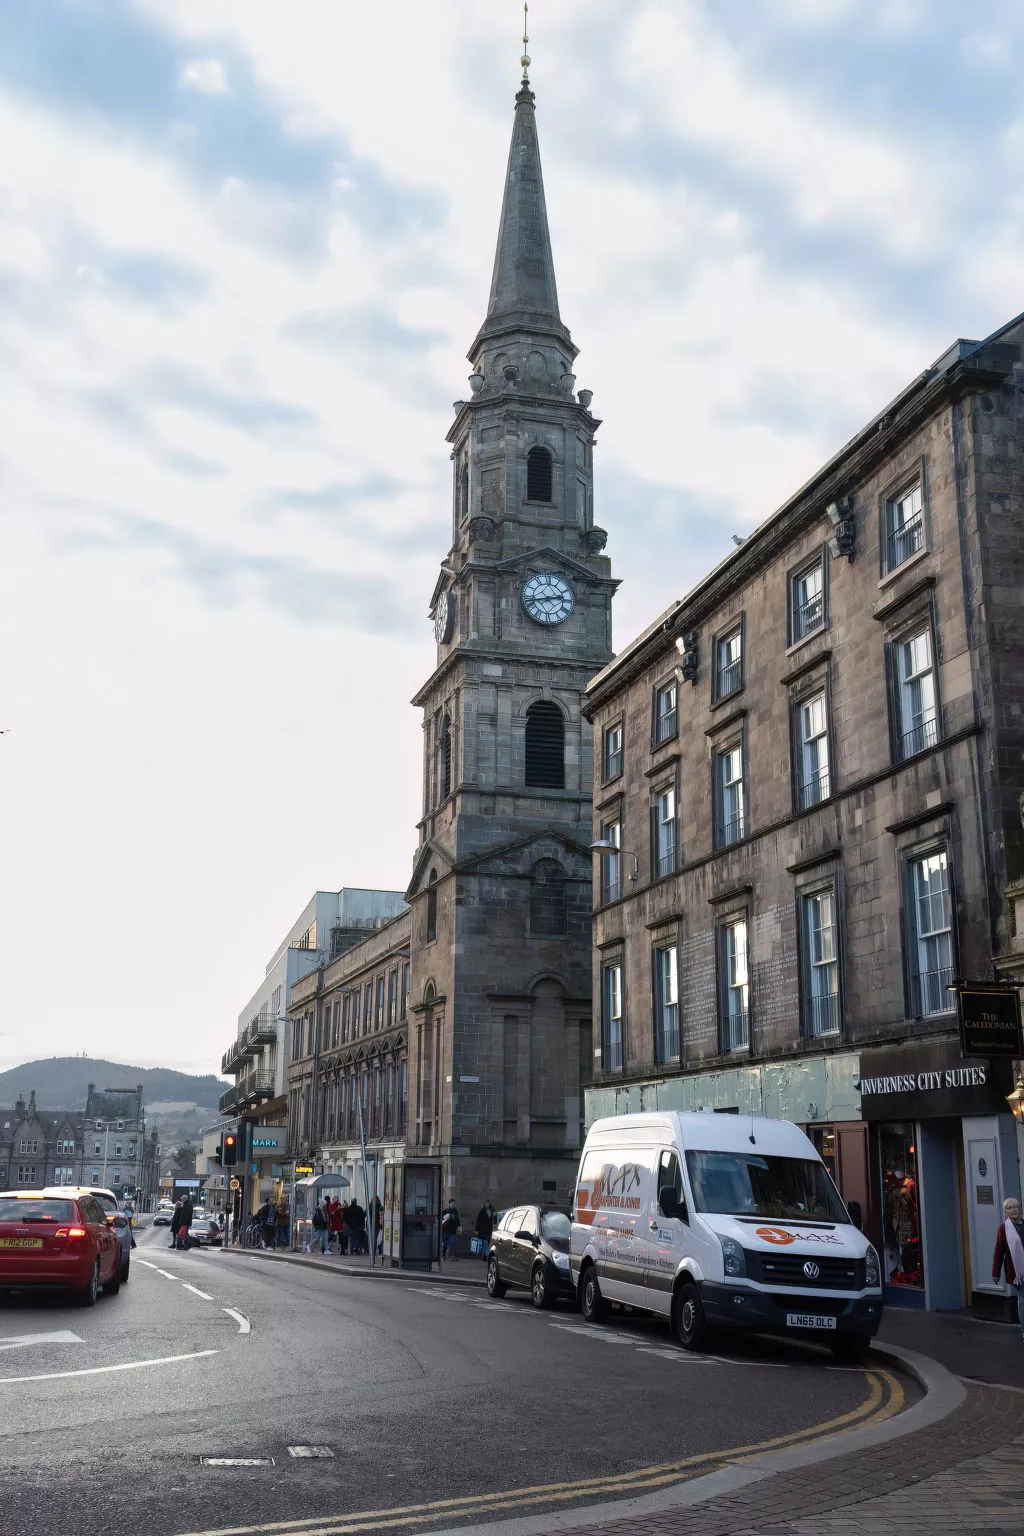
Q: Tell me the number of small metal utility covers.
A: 2